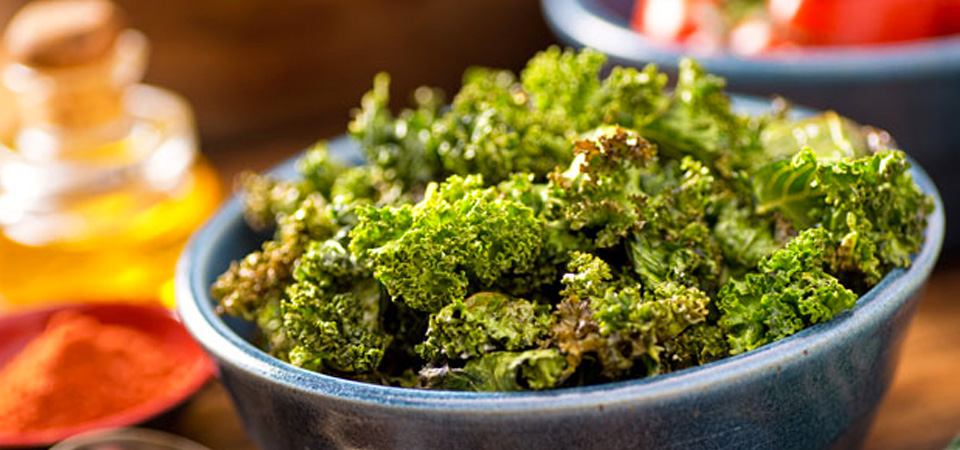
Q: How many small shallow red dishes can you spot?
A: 1